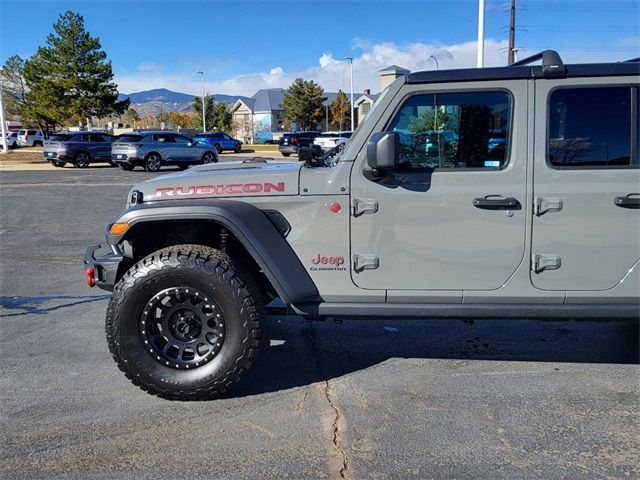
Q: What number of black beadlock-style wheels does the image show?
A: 1